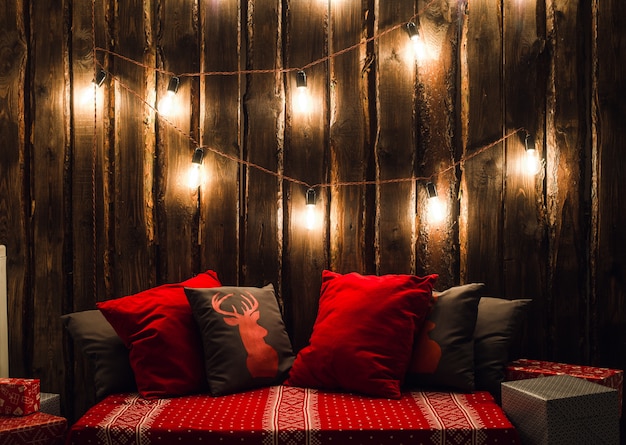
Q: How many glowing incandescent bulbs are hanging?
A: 8